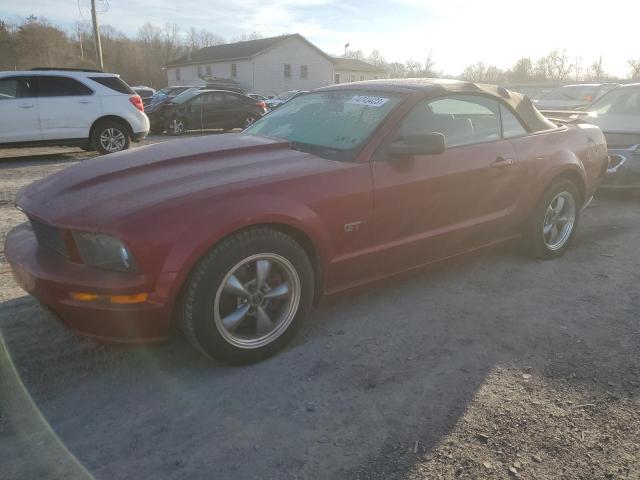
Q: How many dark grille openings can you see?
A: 1